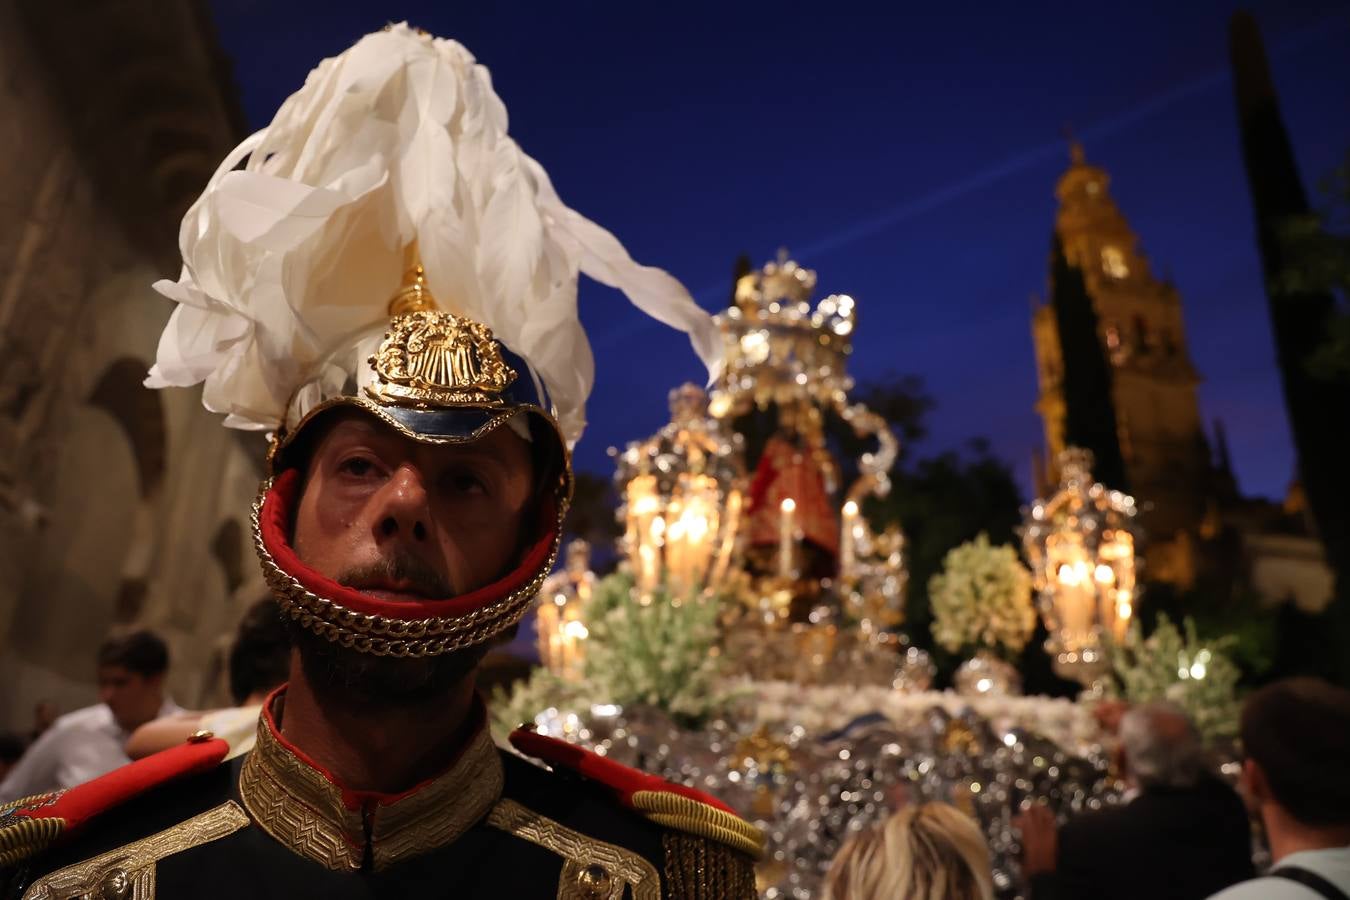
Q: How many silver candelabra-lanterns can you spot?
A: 3